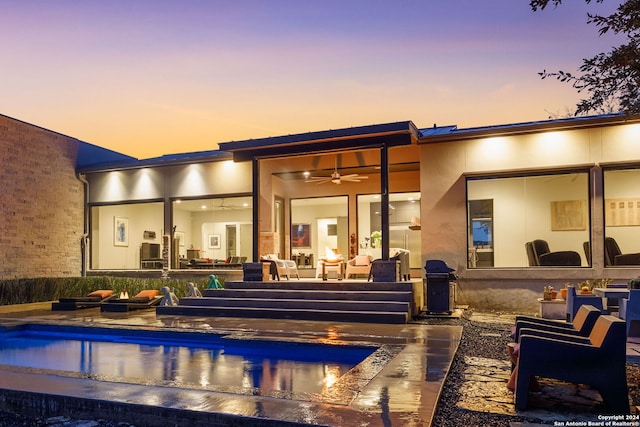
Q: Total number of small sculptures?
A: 3